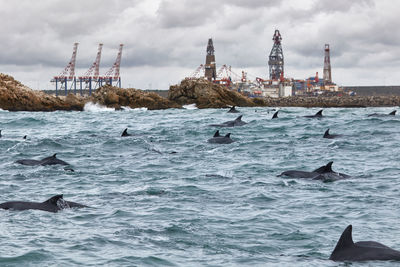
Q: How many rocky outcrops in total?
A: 3